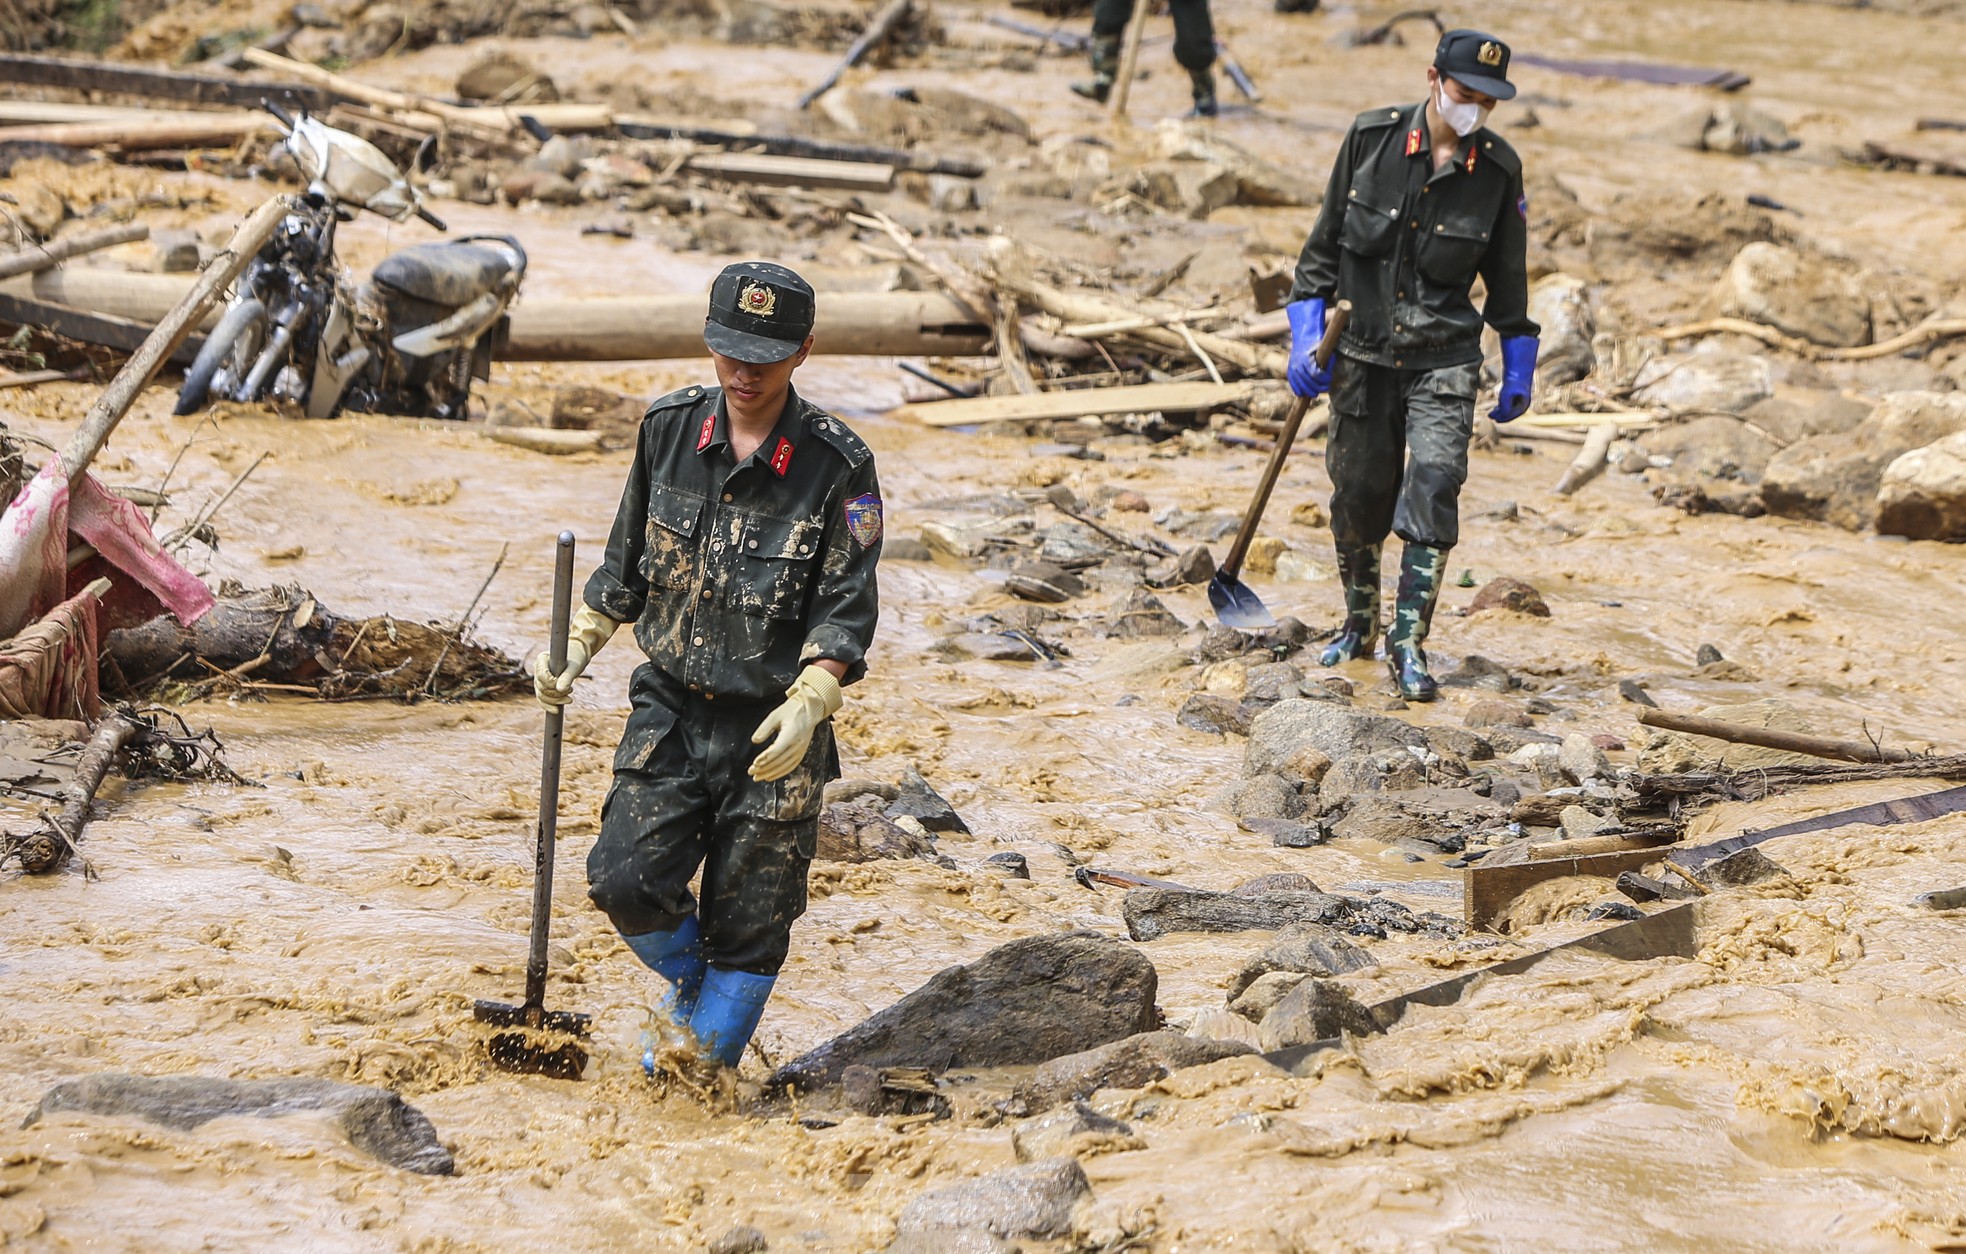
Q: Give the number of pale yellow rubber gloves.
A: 2